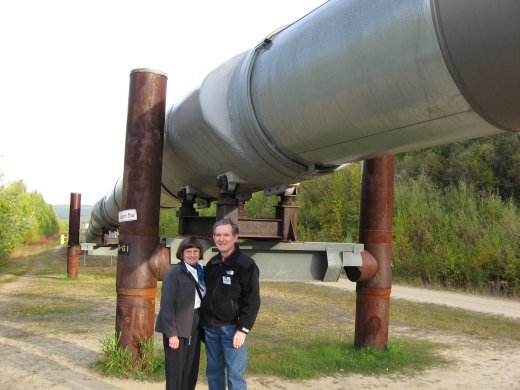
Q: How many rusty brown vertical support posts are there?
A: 3